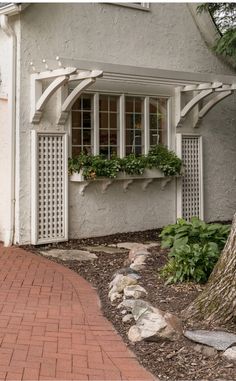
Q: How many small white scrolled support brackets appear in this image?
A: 5